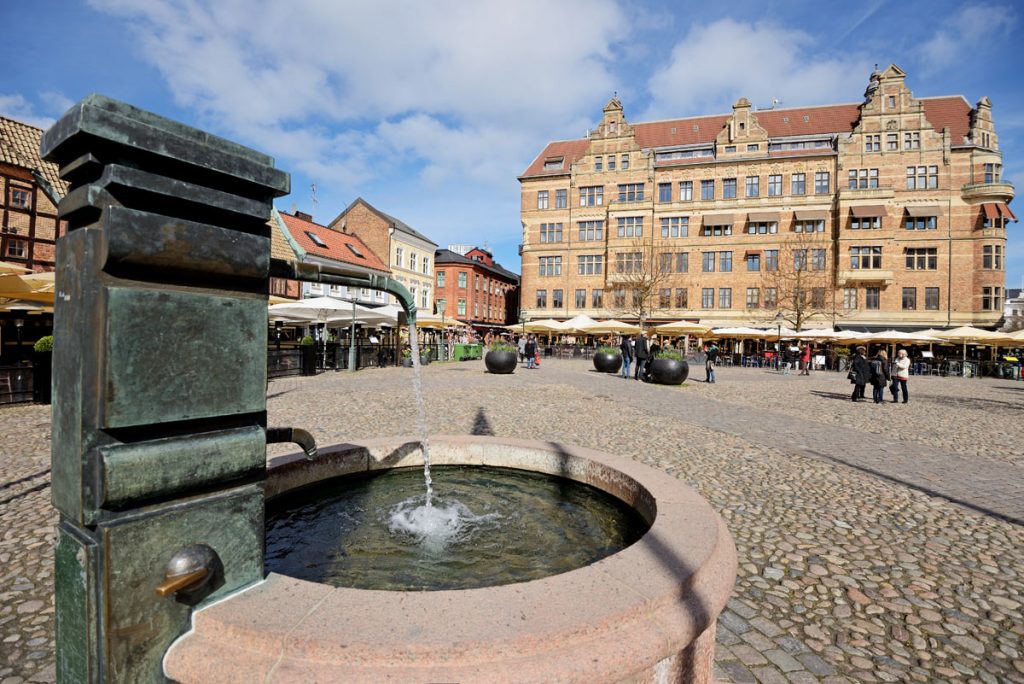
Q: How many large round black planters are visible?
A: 3